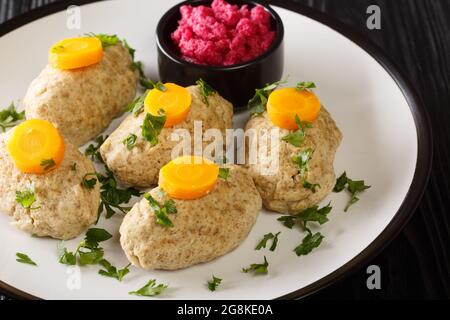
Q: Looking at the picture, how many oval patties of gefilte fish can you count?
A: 5